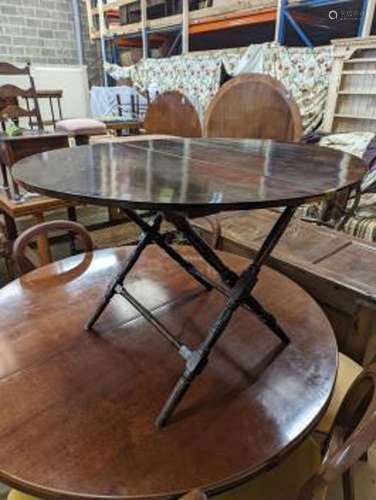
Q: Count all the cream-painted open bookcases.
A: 1